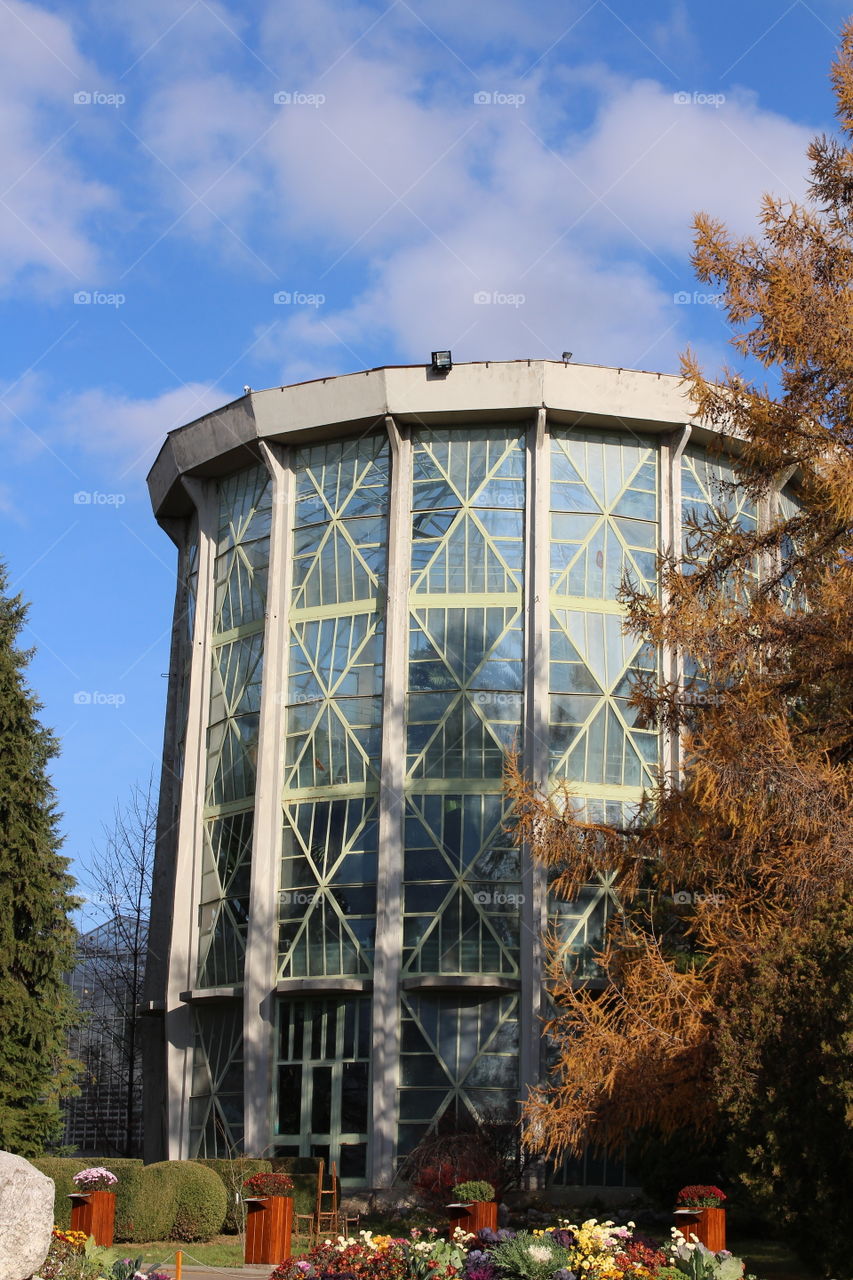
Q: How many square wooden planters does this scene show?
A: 4